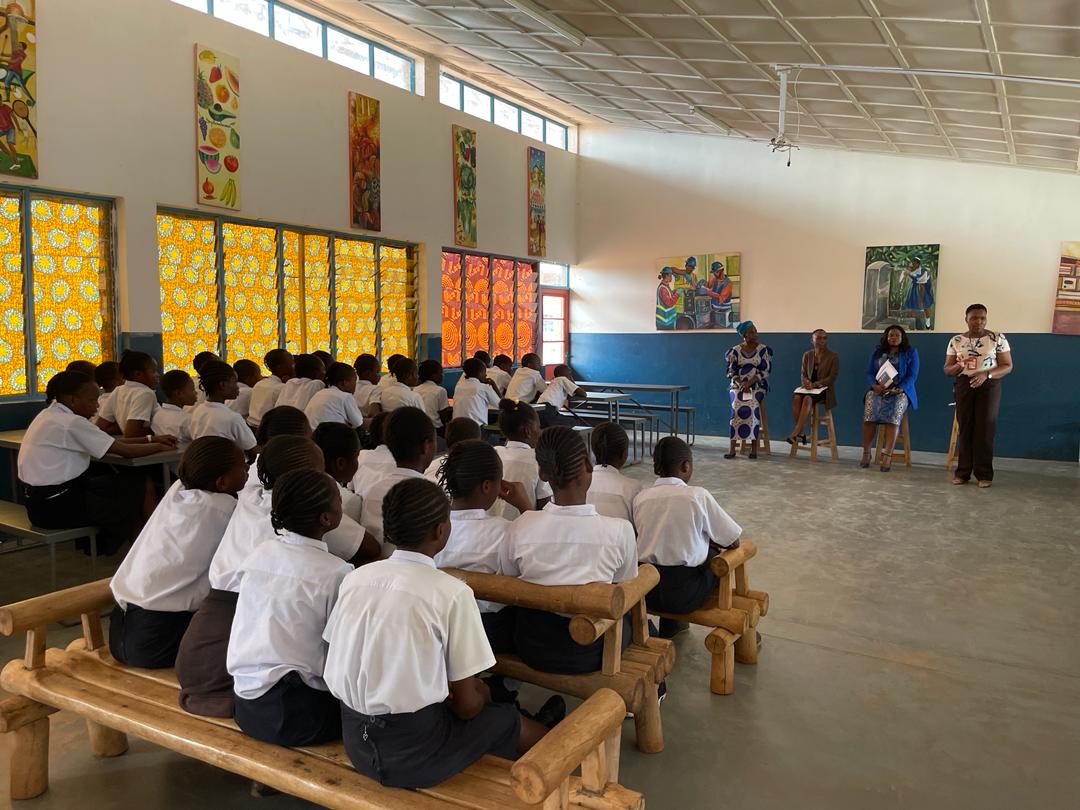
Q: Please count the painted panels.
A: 8